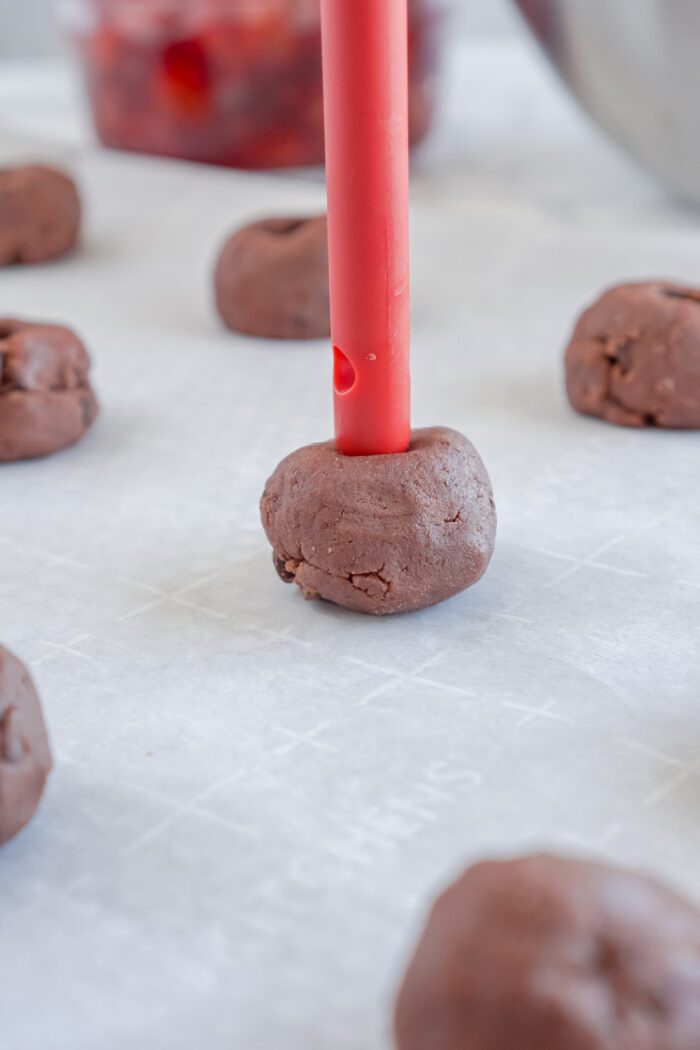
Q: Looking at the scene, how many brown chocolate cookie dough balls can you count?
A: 7